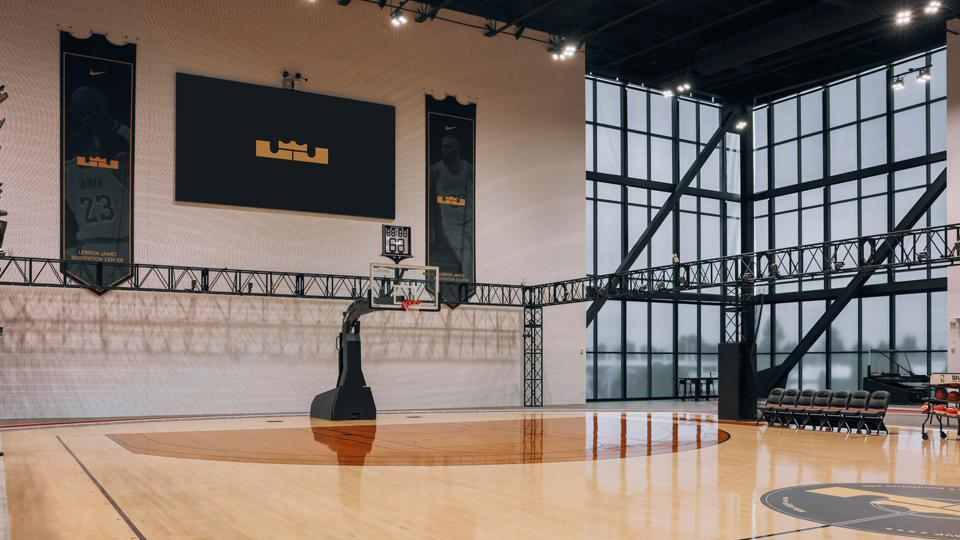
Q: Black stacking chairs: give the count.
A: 7